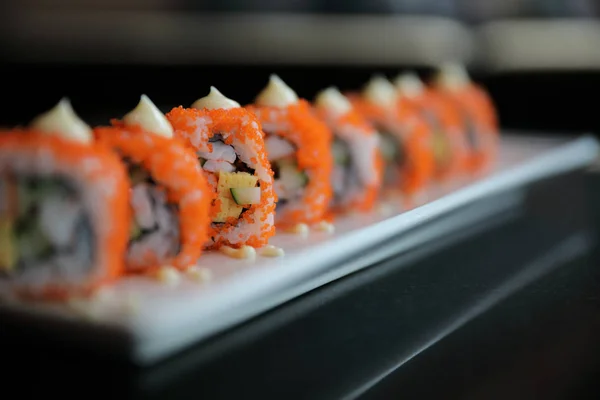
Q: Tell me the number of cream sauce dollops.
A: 8